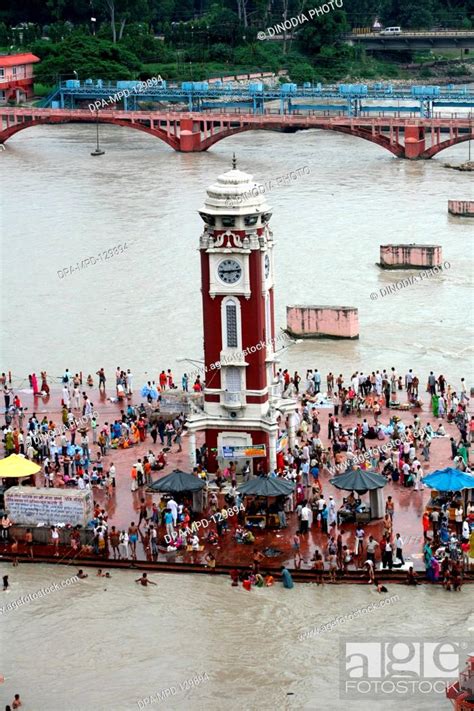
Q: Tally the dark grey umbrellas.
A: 3